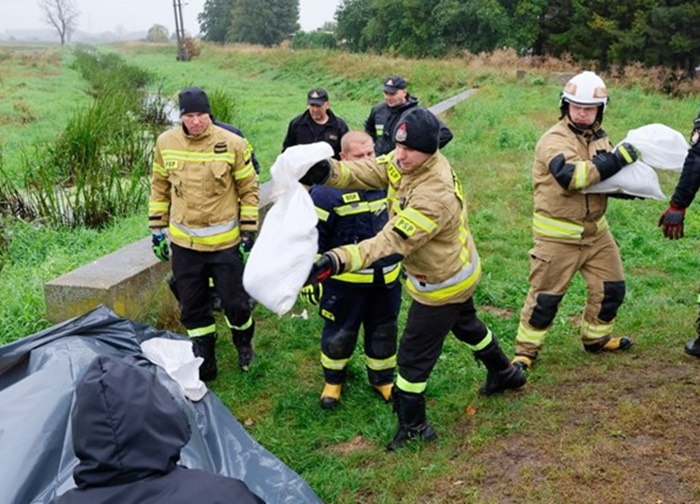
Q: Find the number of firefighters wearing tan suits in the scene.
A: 3